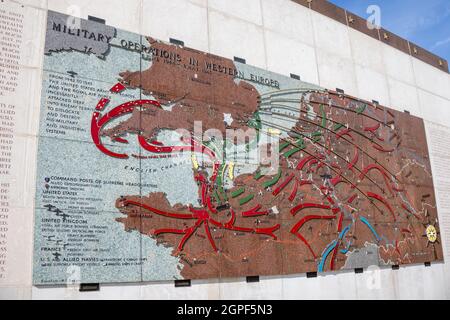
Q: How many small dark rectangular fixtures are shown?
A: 14